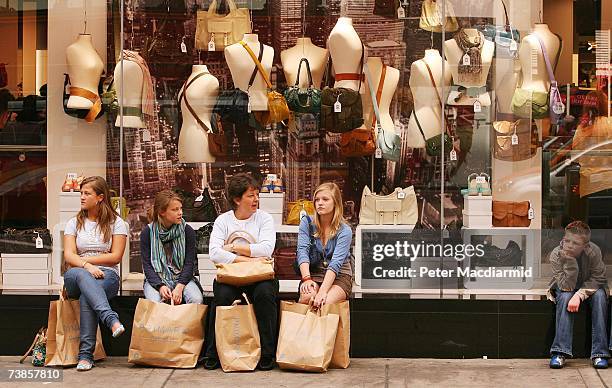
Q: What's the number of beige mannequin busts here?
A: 10